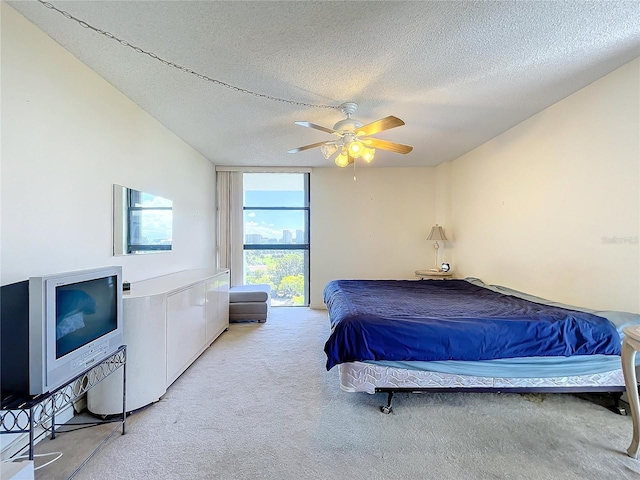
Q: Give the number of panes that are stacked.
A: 3